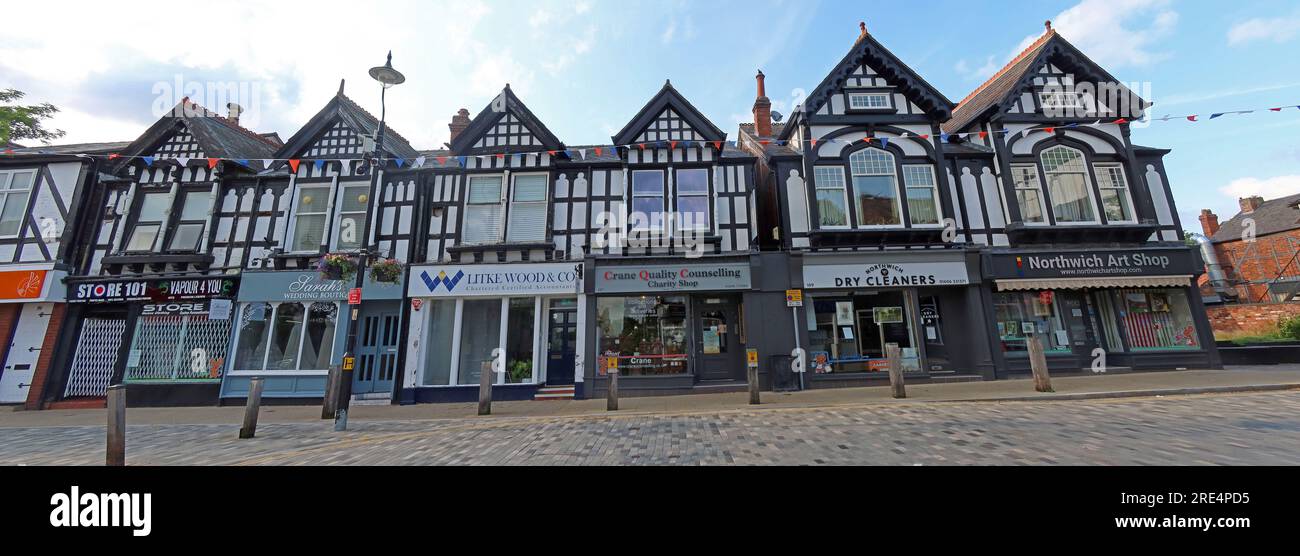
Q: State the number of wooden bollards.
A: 8